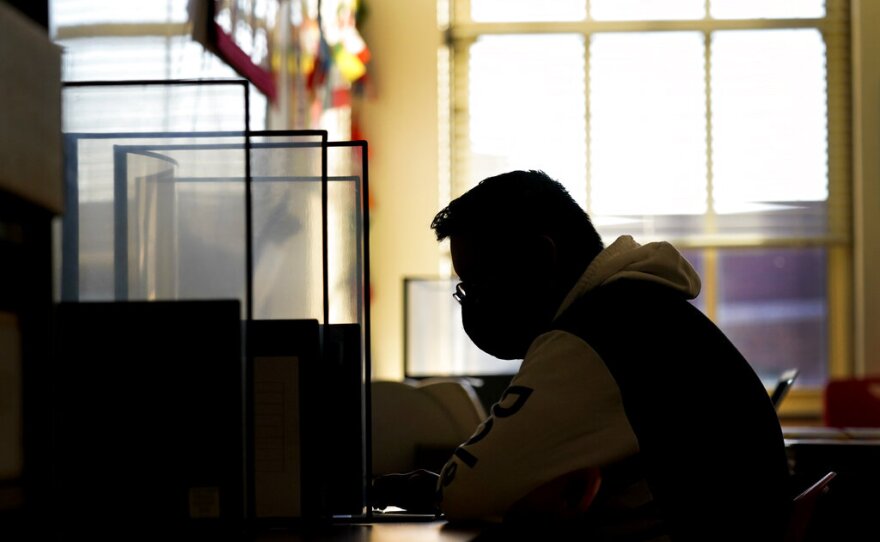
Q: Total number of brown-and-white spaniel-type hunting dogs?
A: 0